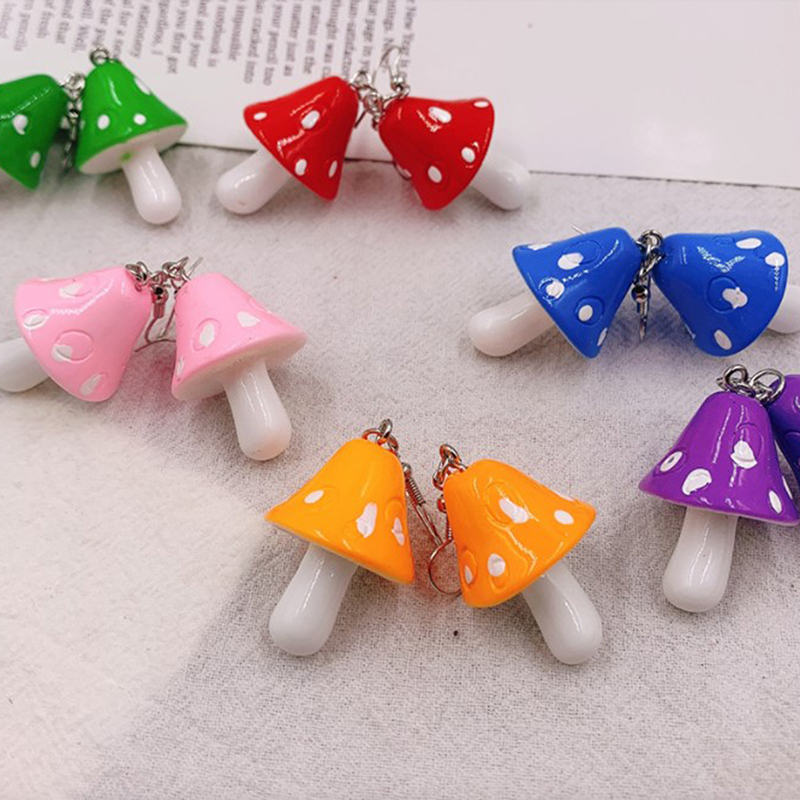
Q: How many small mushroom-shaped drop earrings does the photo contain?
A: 12